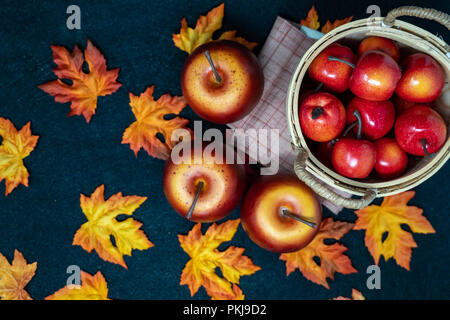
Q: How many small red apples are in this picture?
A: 9